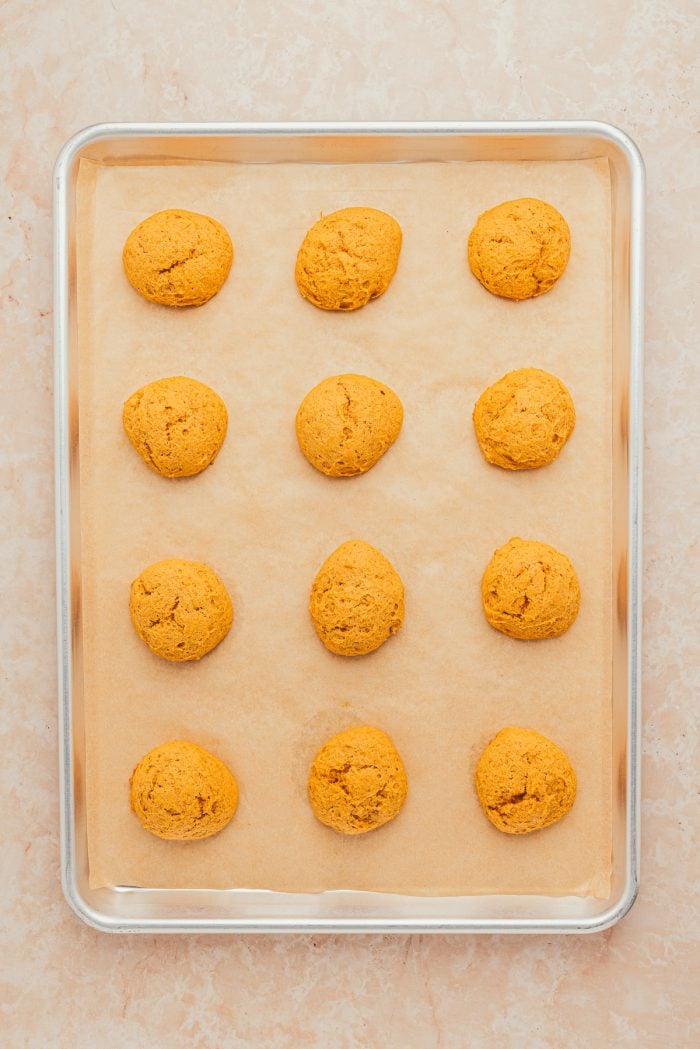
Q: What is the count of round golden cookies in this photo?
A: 12